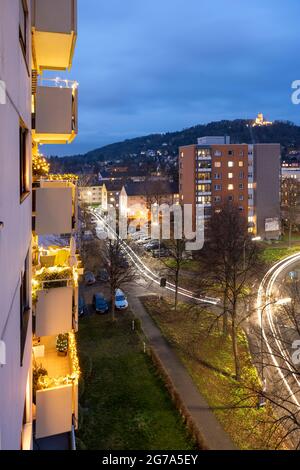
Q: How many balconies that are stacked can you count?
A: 5